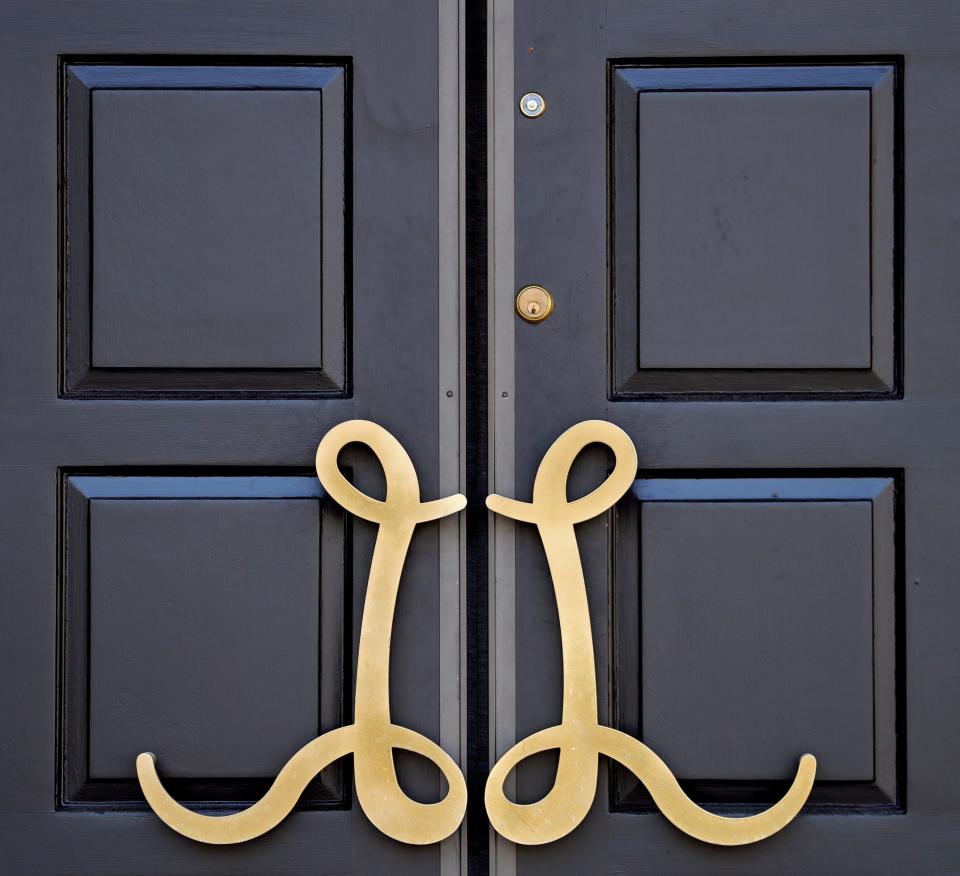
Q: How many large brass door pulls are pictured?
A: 2